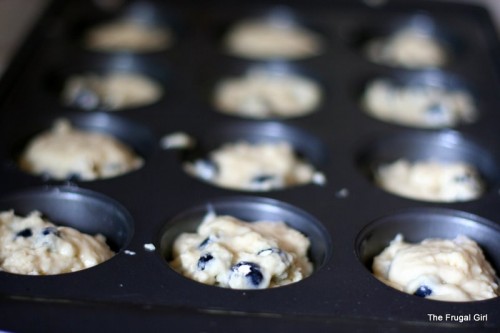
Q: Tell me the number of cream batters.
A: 12